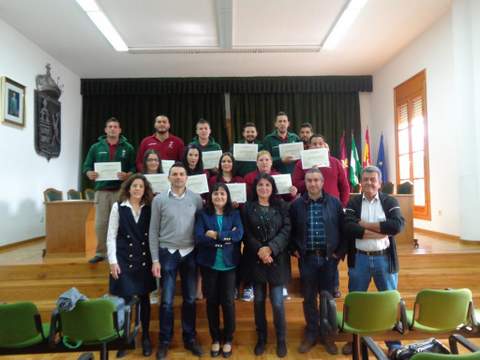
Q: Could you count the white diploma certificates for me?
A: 10